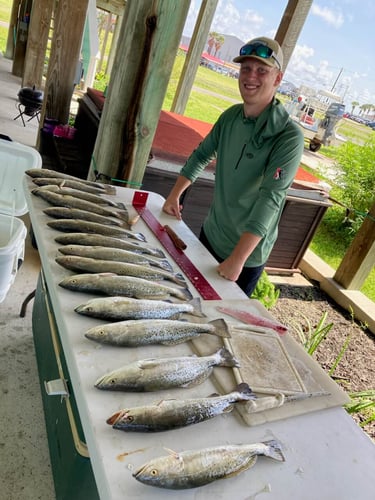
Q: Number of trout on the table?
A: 15